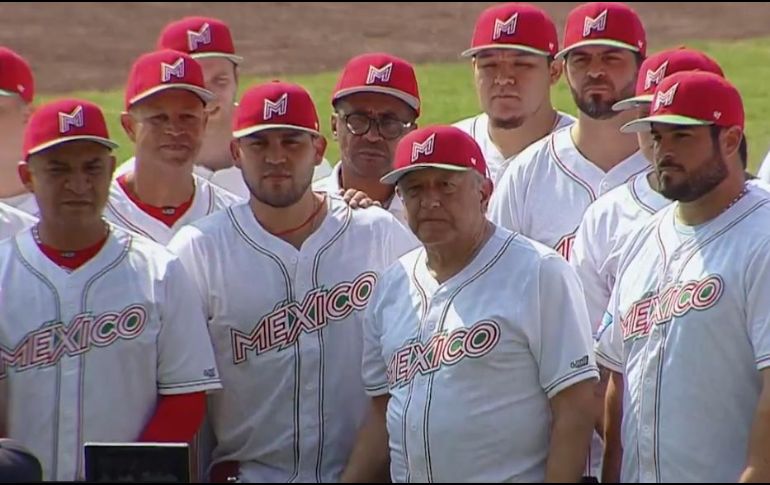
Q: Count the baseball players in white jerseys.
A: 11